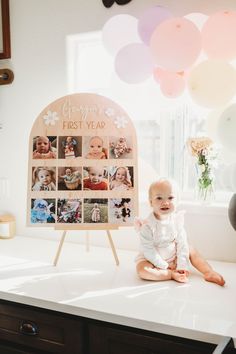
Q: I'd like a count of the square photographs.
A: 12